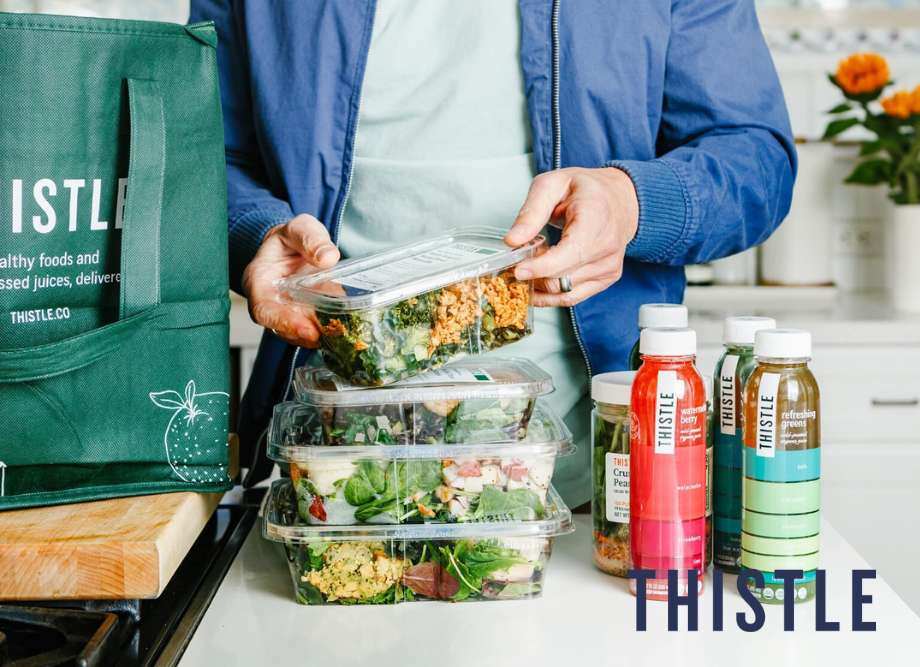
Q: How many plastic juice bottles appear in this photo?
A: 4